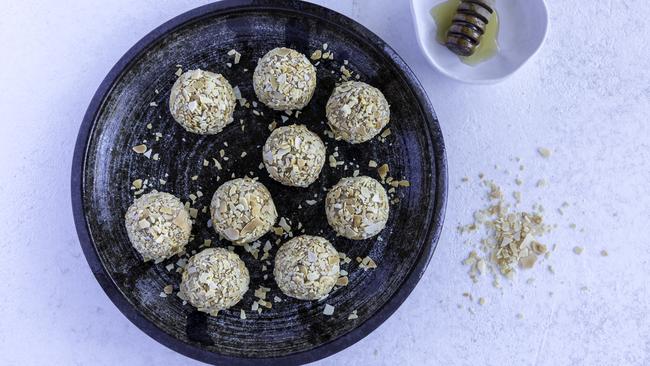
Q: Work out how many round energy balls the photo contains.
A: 9